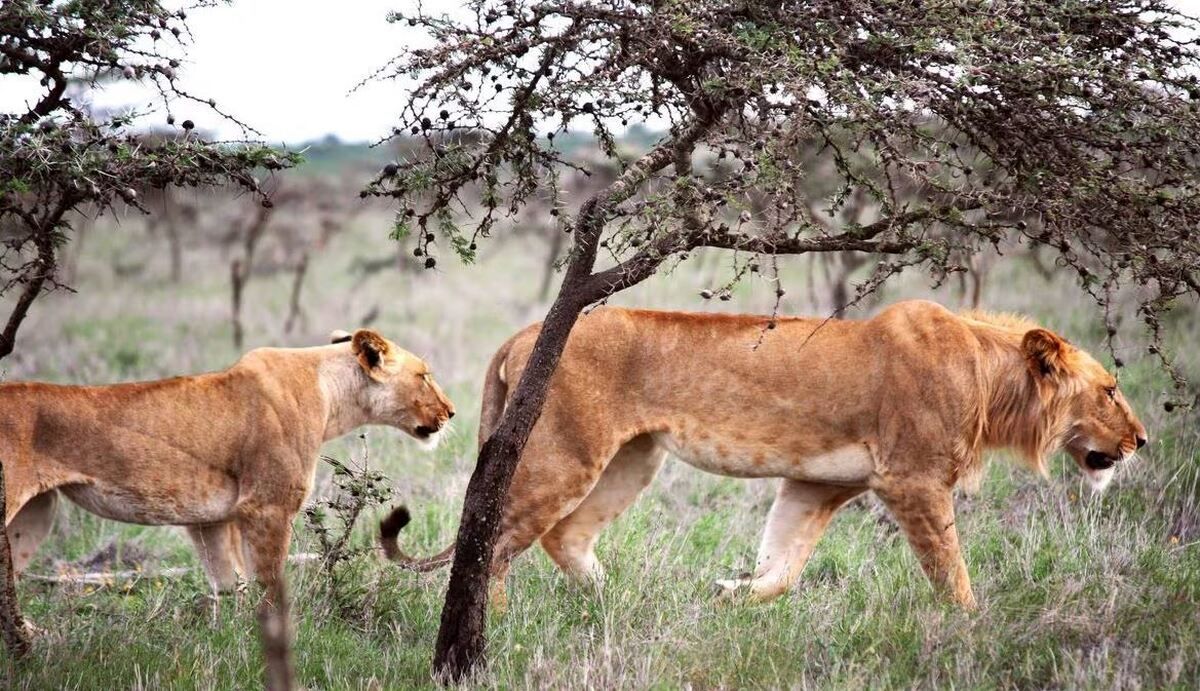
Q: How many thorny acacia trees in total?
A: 2